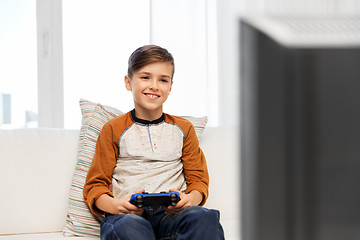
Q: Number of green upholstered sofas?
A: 0